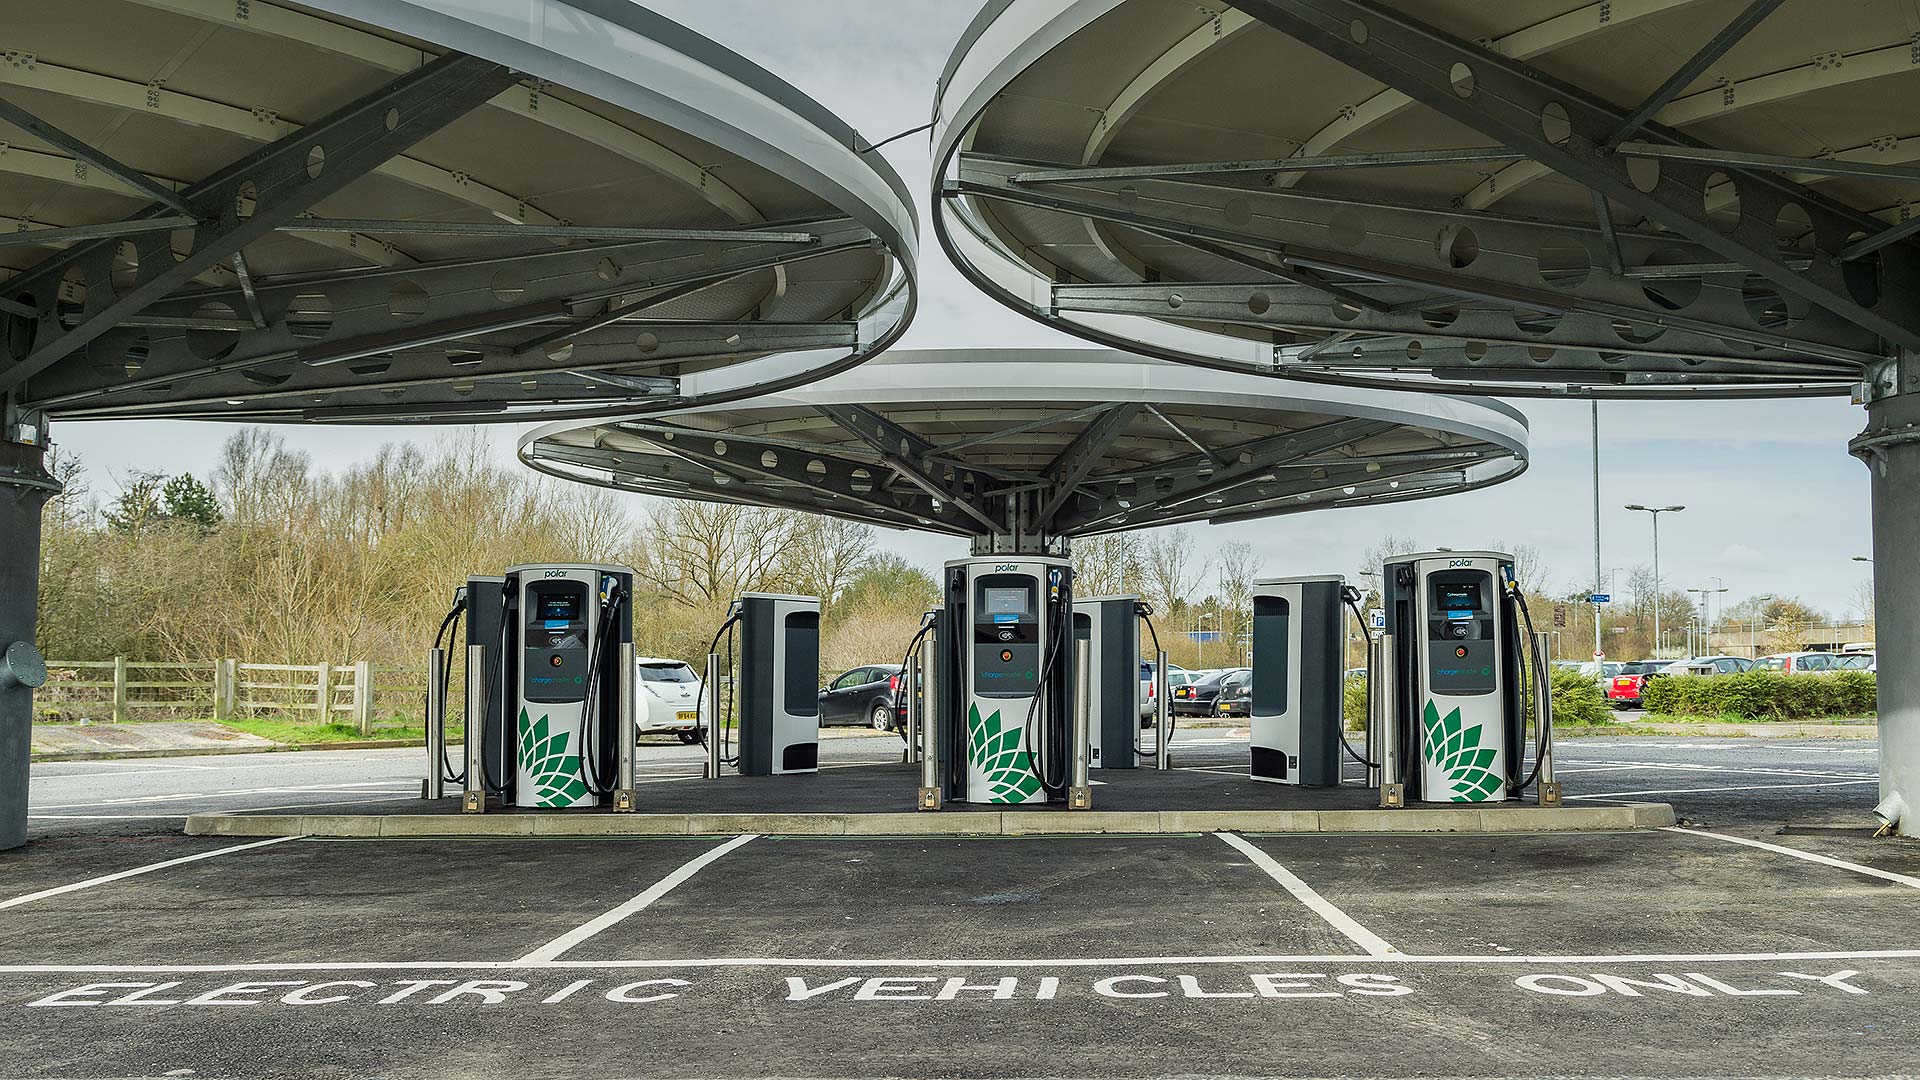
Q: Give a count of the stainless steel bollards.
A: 11